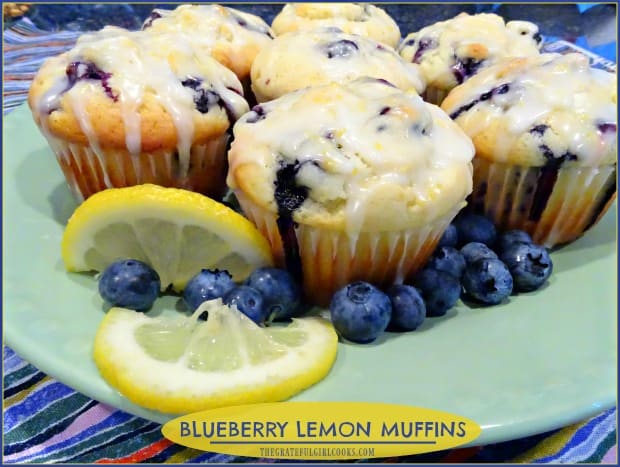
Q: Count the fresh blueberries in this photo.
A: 14